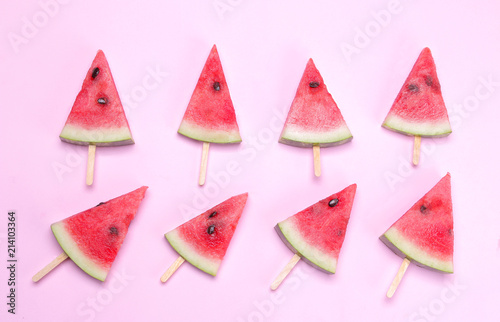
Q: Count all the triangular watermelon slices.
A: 8